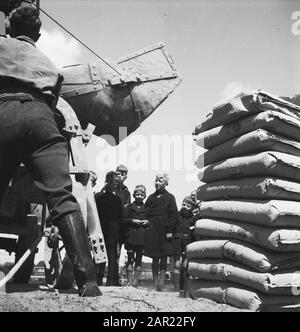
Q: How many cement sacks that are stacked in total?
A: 10